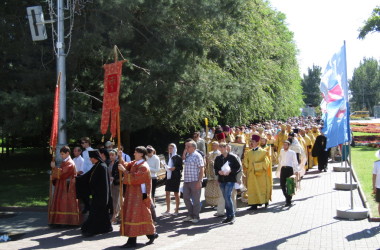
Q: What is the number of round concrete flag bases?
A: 3